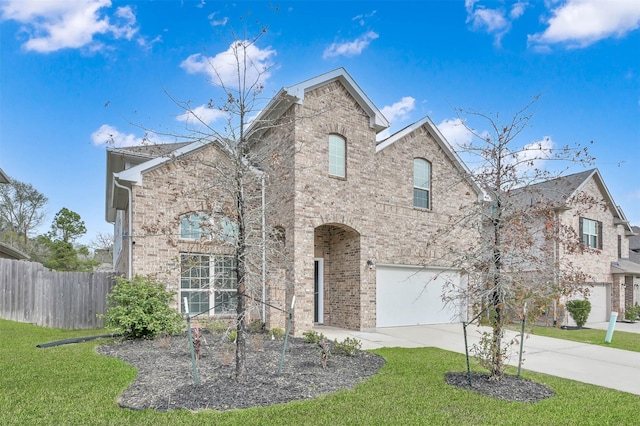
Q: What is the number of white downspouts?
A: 2